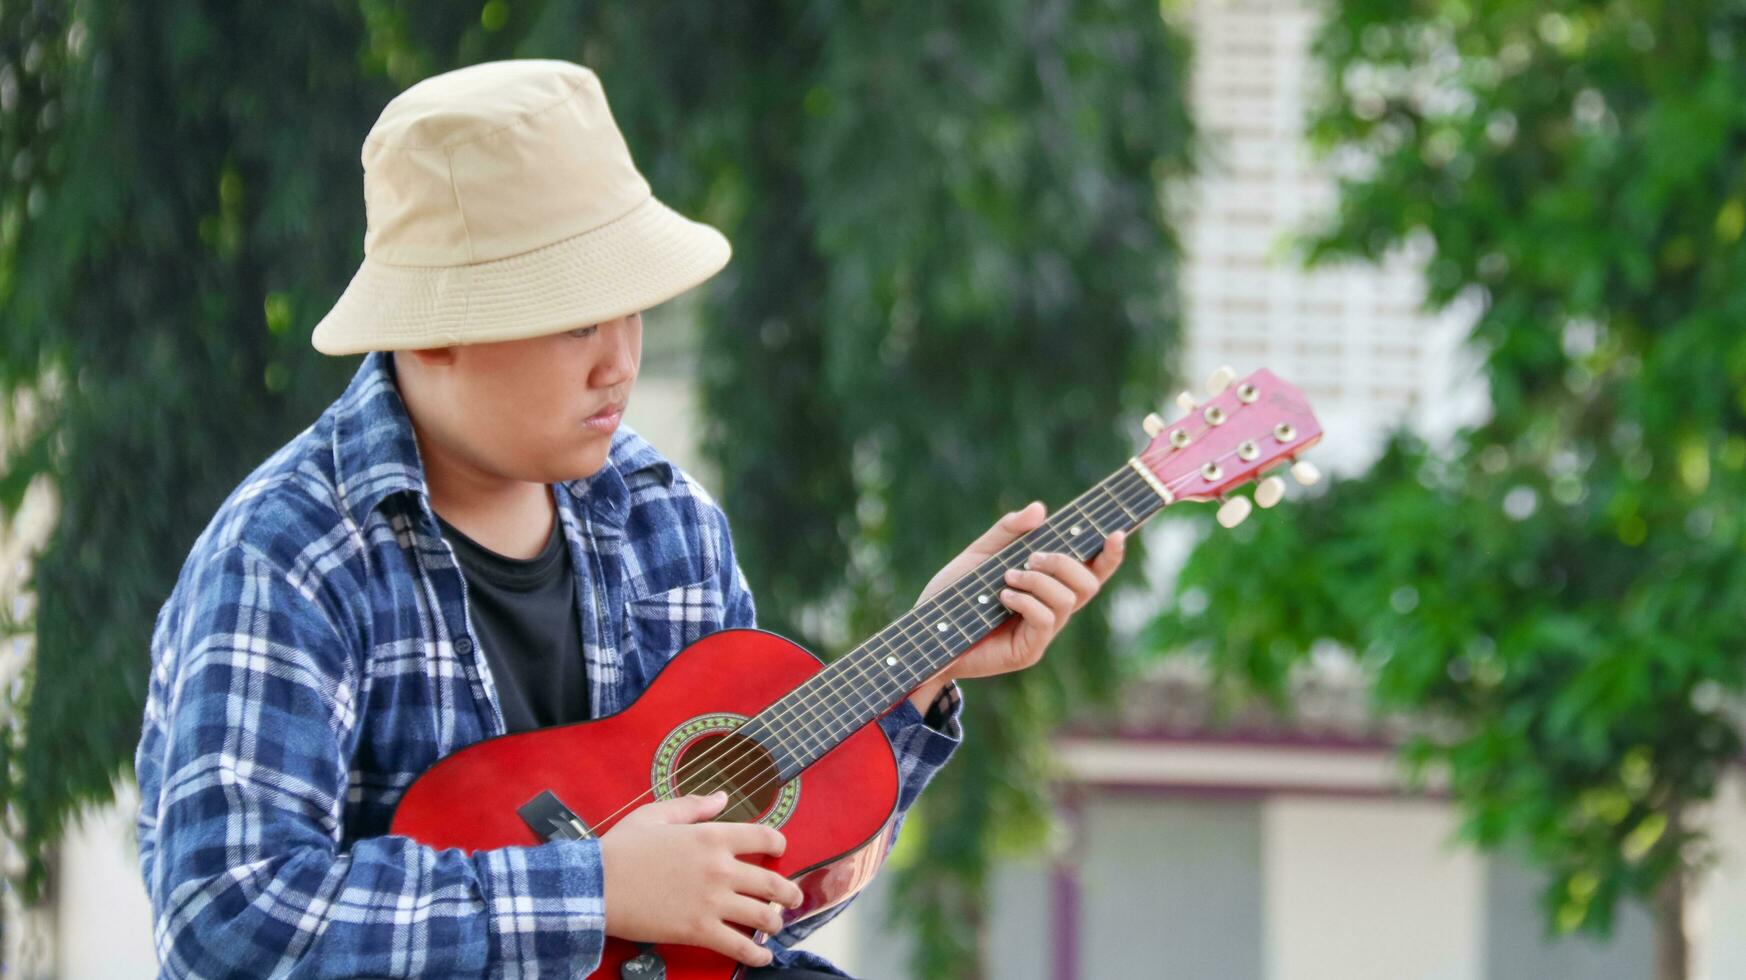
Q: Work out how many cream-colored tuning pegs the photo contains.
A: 6